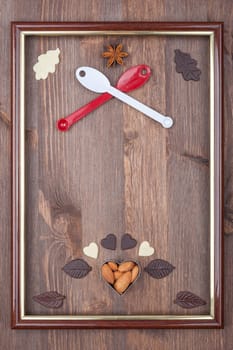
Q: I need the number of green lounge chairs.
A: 0